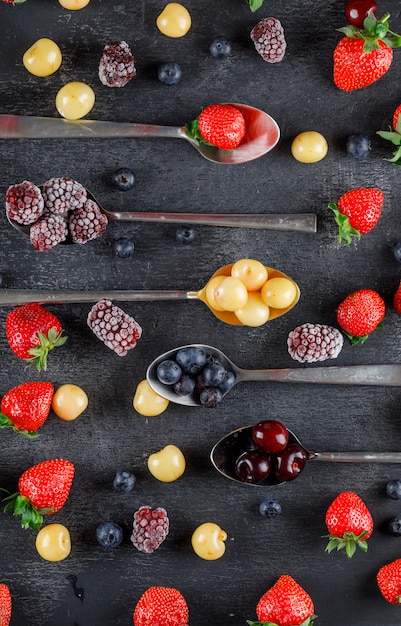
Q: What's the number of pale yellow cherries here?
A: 15